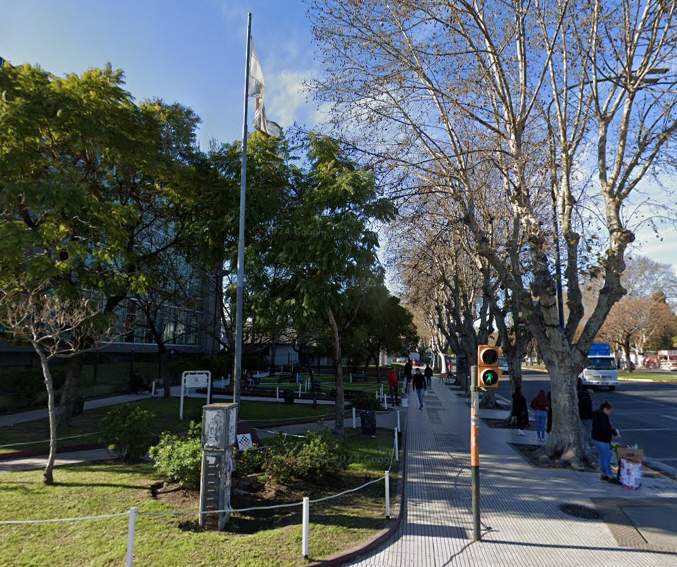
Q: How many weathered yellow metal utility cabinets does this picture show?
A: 0